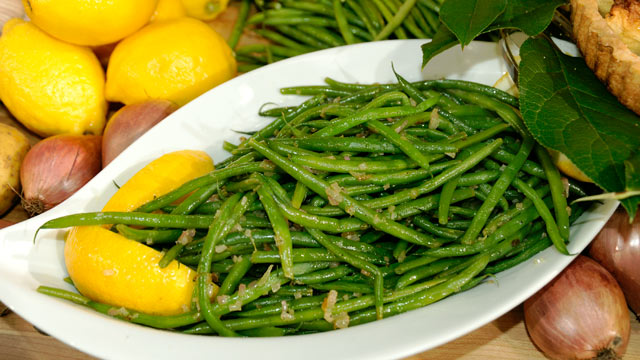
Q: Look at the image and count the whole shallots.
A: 4